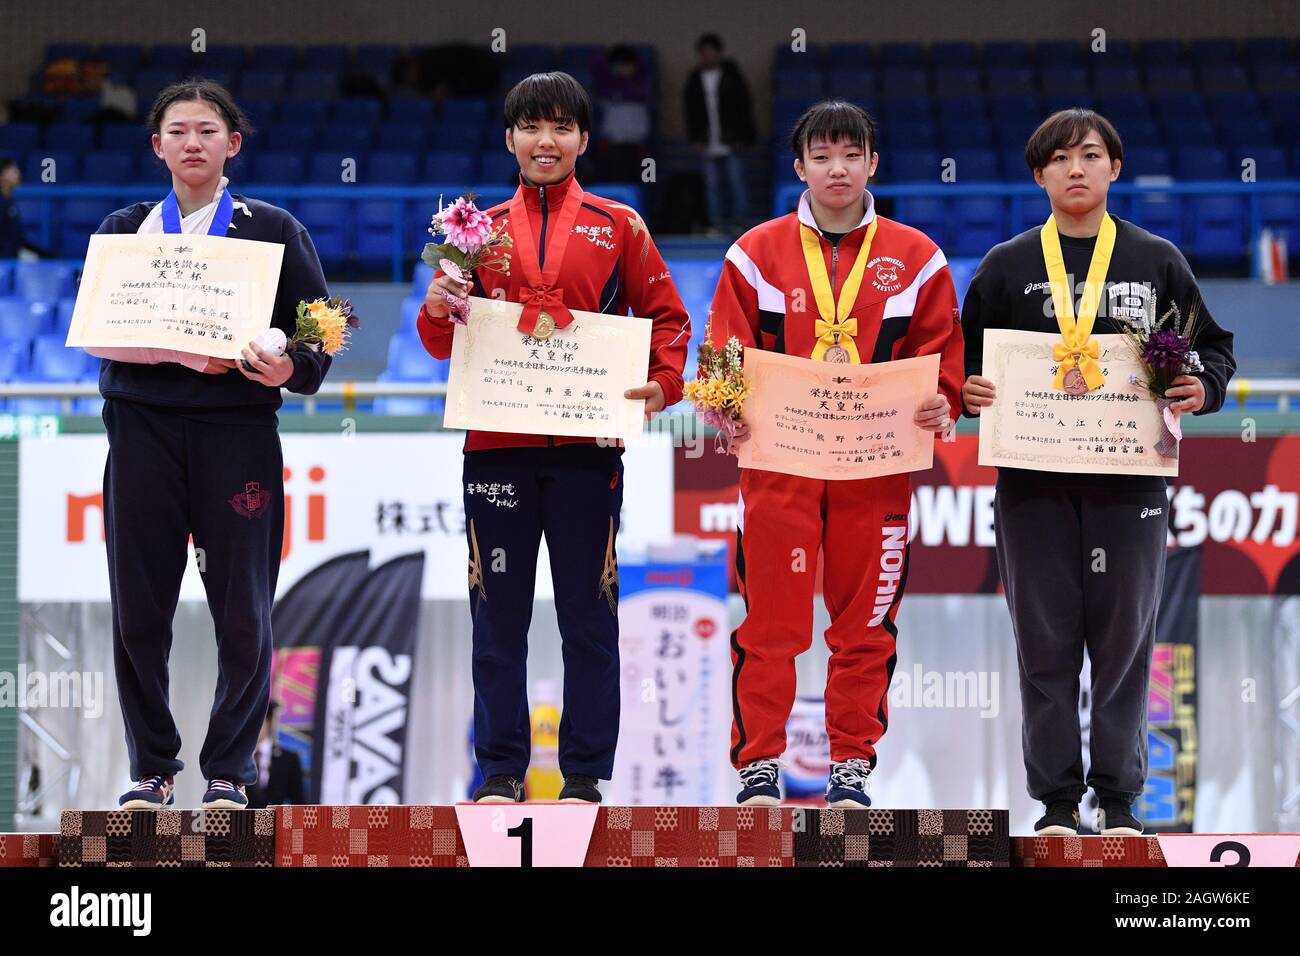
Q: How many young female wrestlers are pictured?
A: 4